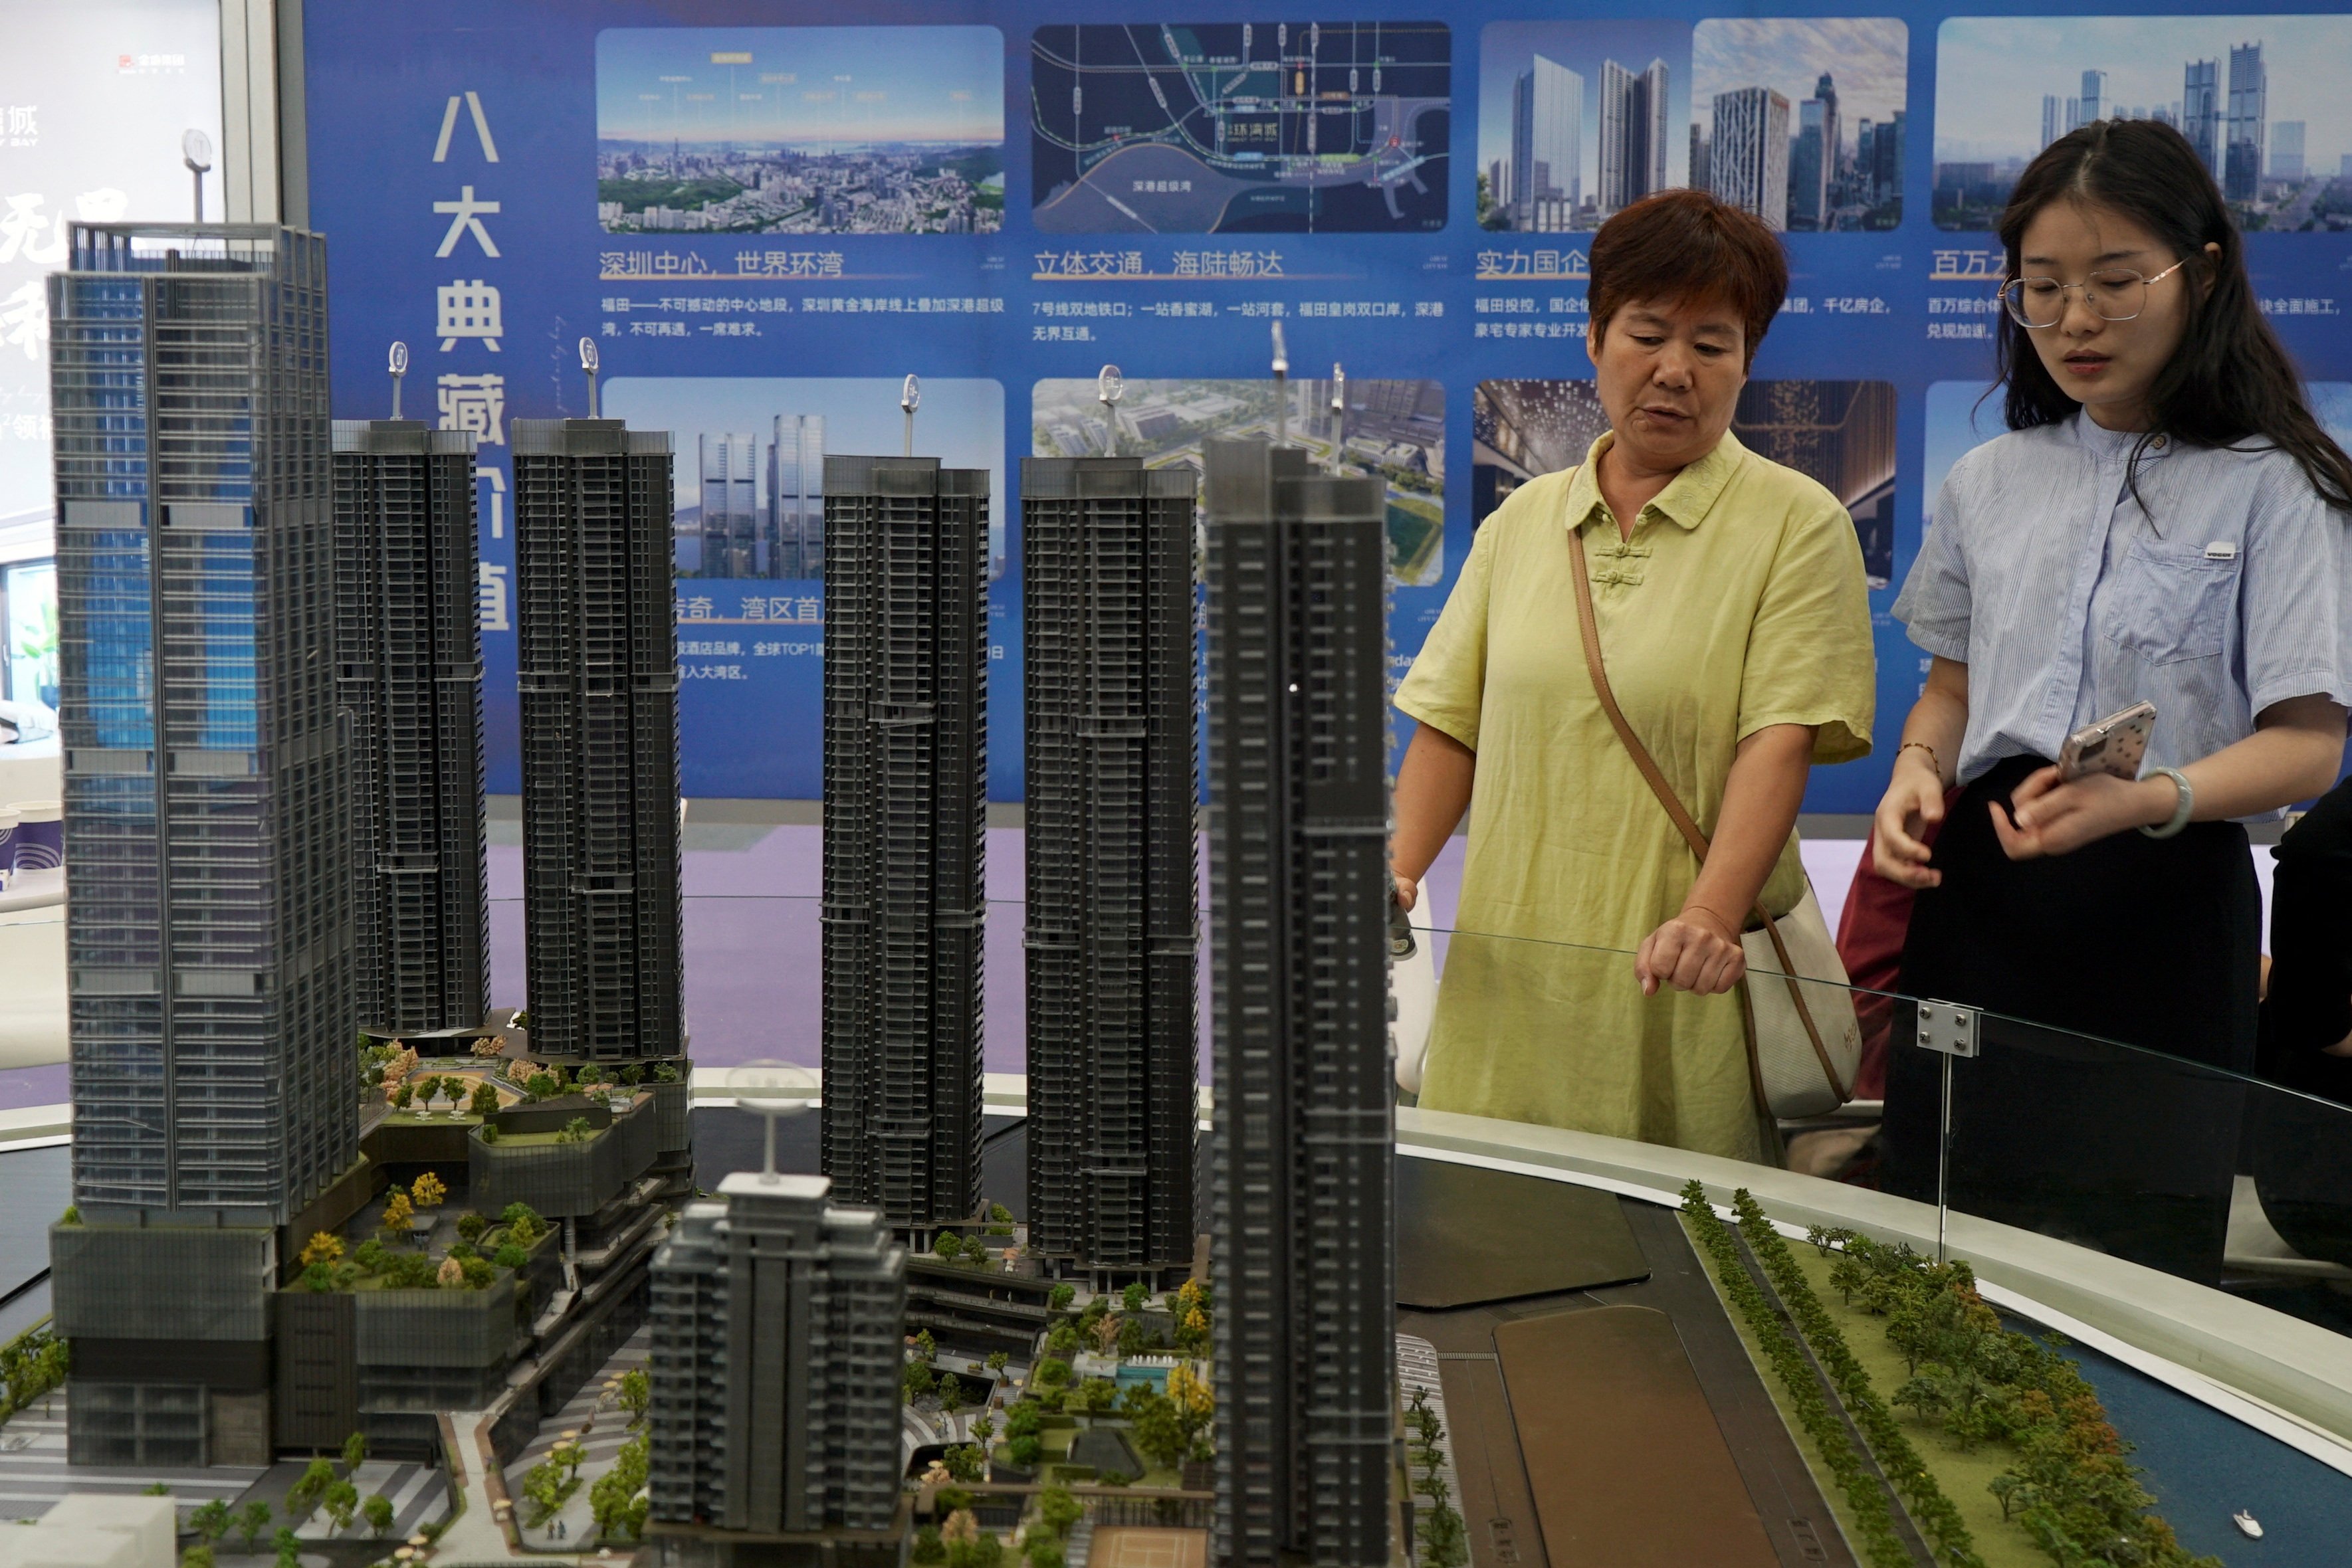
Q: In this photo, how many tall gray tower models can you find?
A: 6